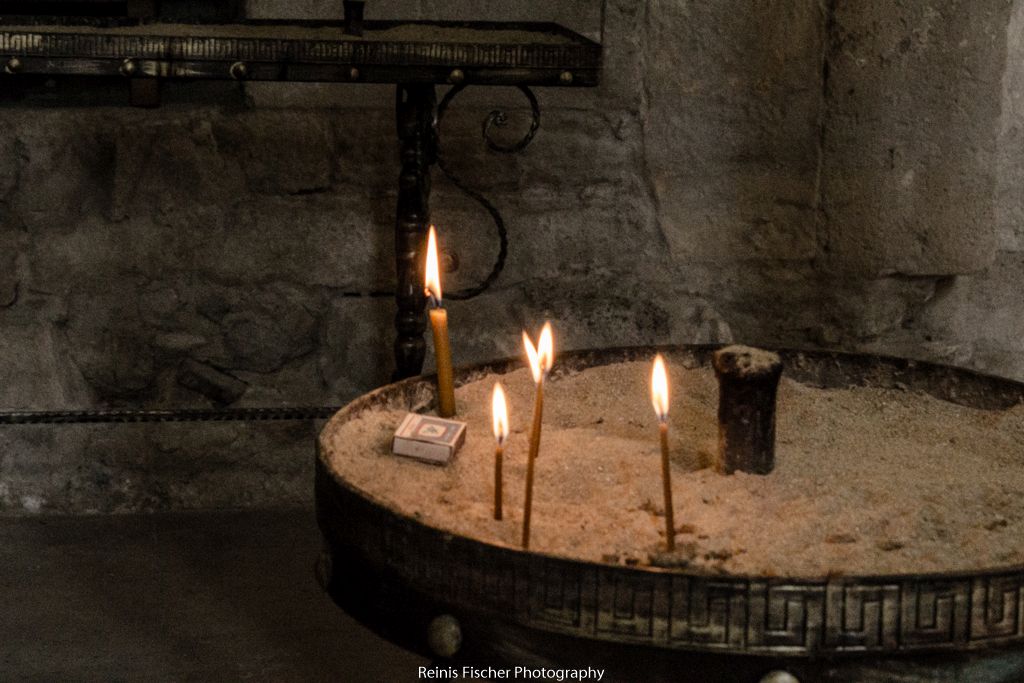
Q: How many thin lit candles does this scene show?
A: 4